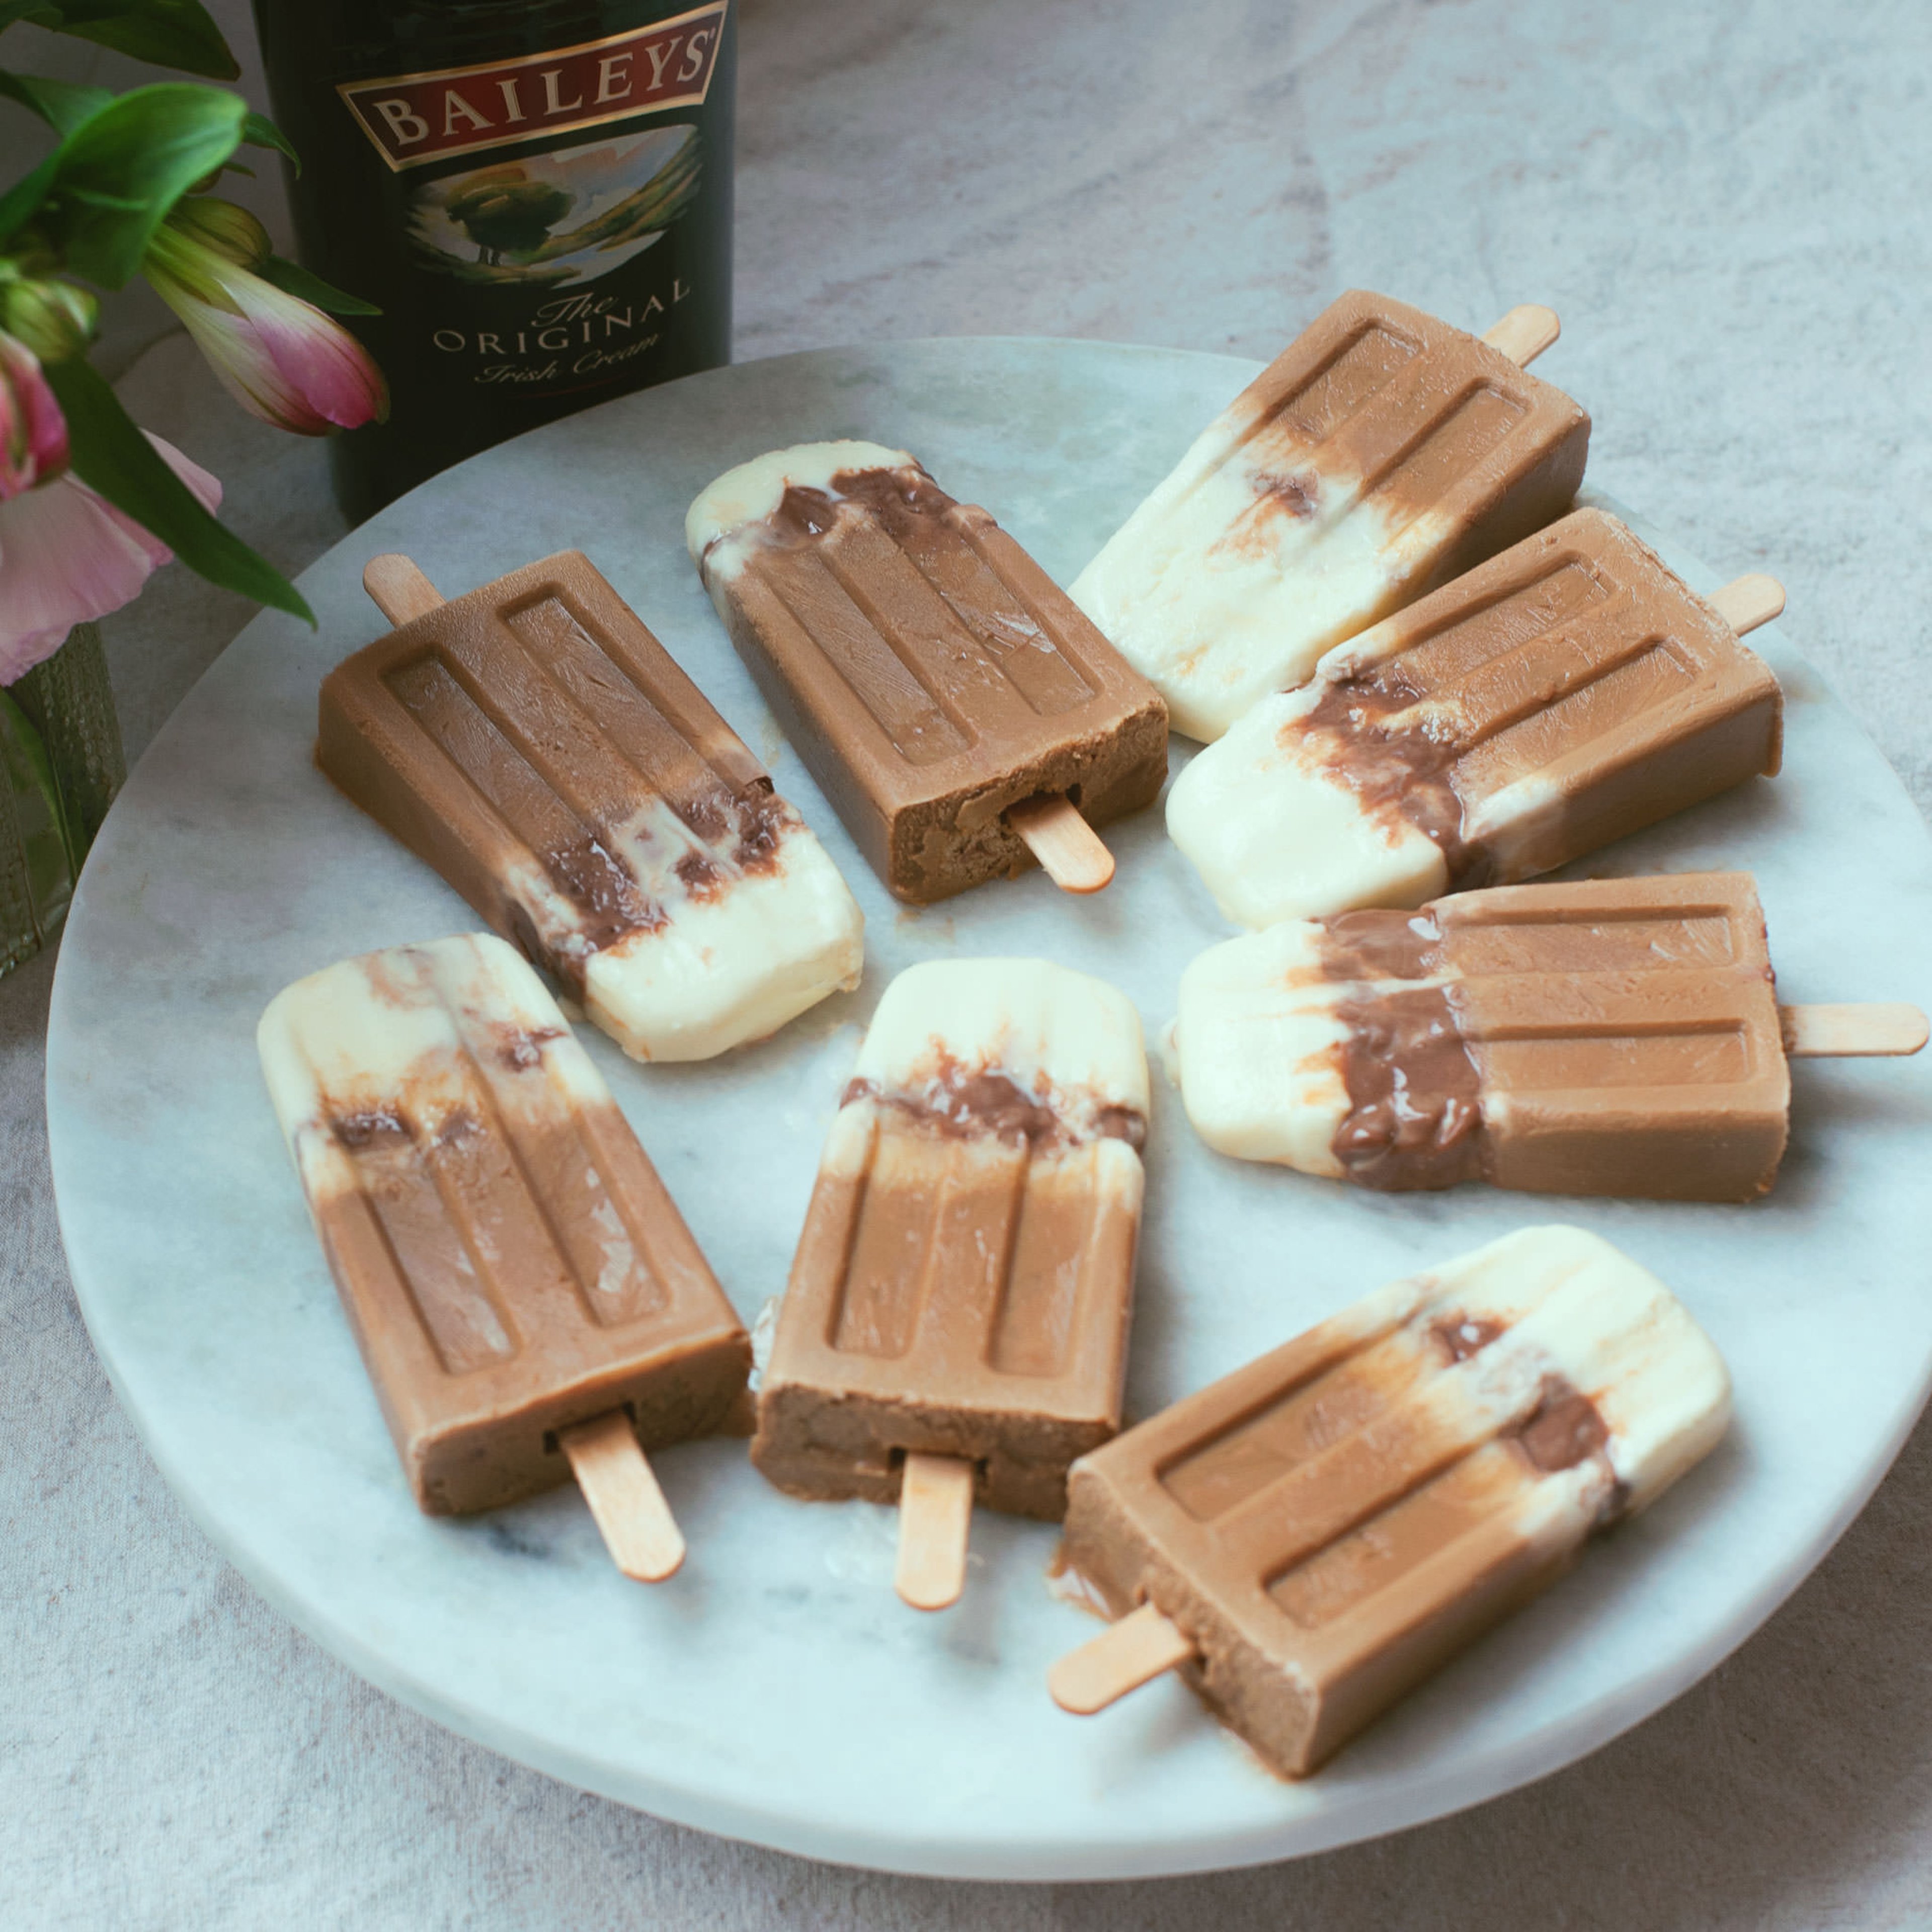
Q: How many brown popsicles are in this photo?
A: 8